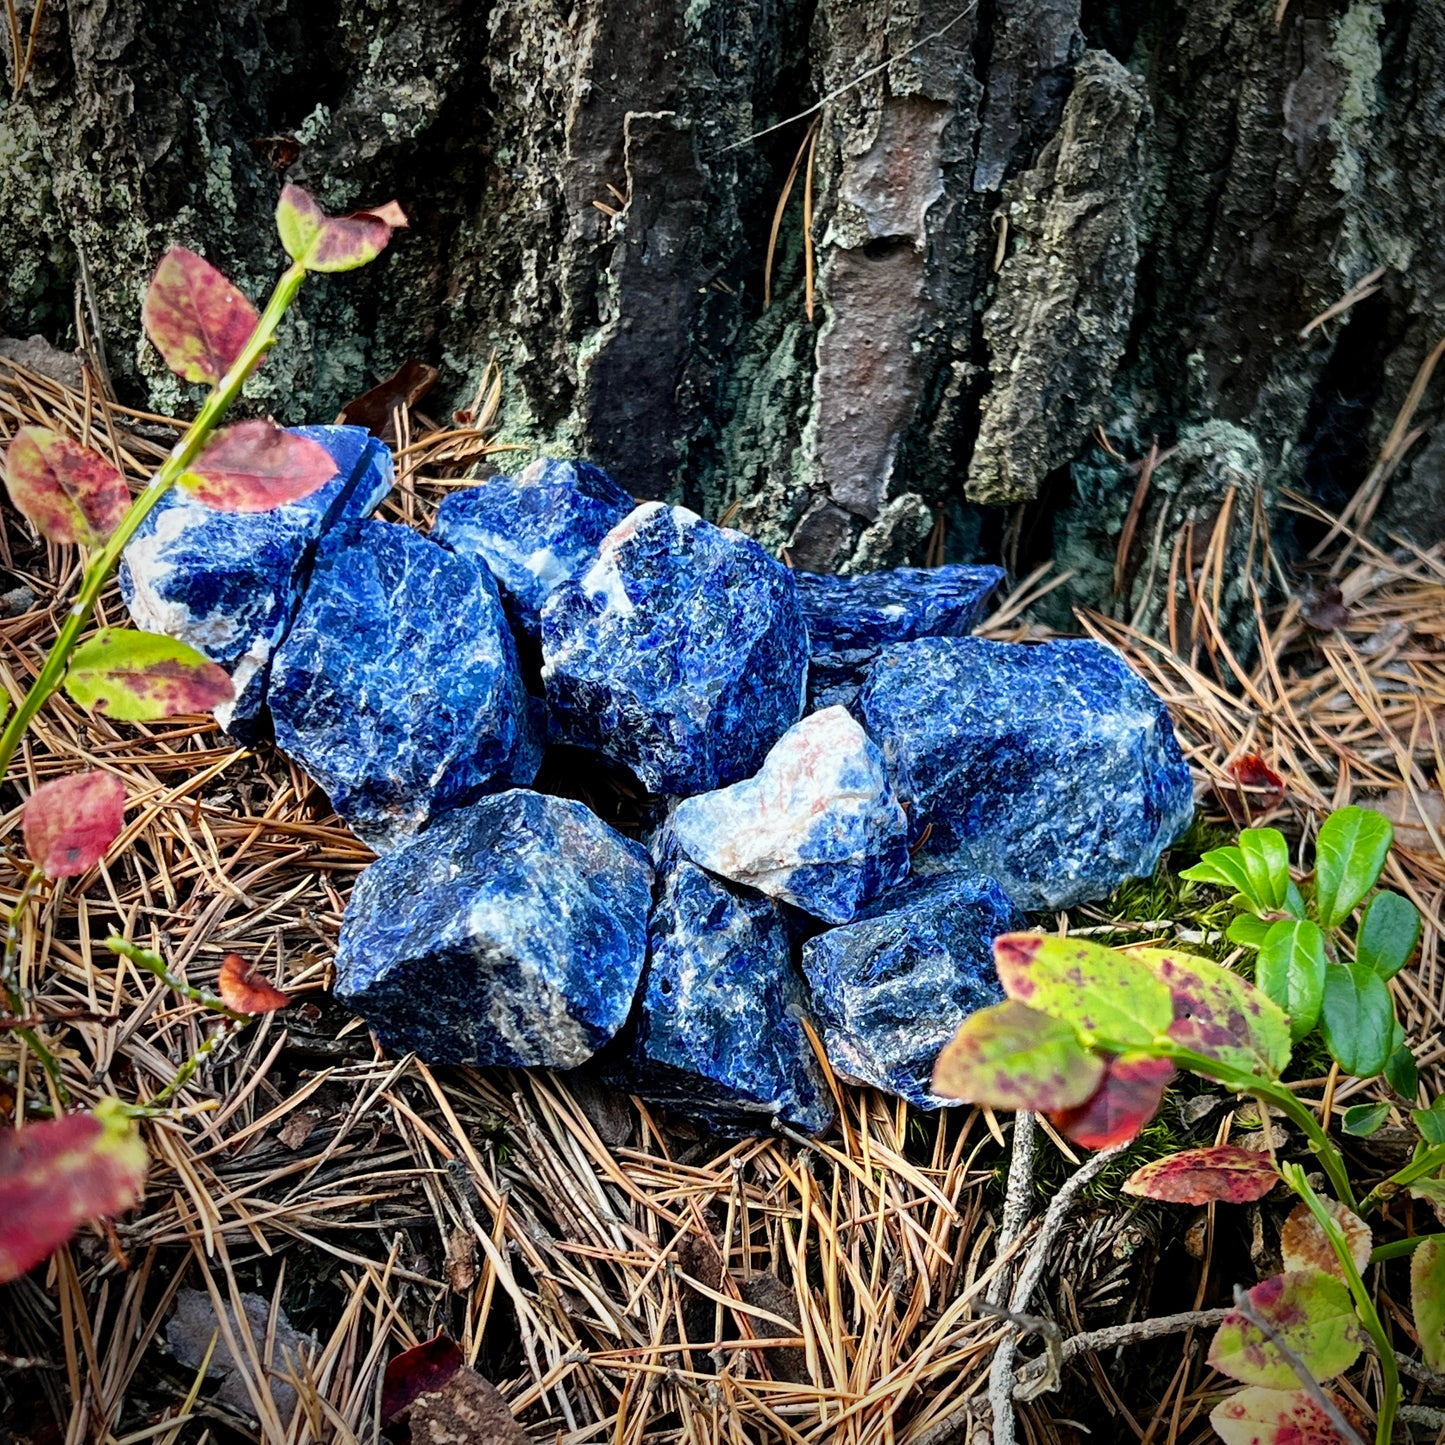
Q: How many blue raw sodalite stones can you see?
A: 10